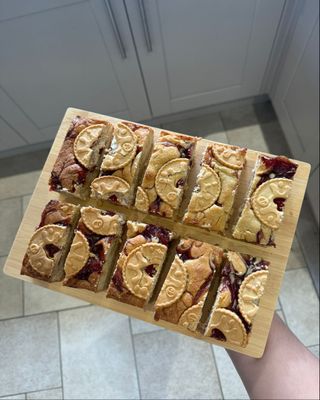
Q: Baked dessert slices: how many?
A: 10